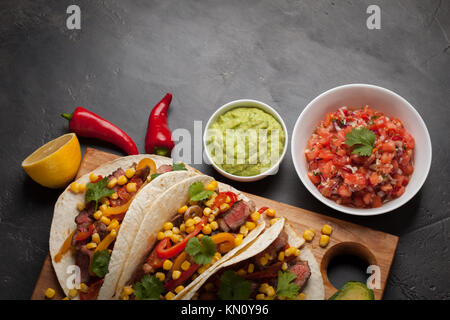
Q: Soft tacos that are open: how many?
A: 3